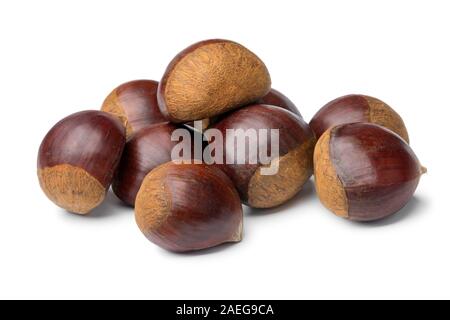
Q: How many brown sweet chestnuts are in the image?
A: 9